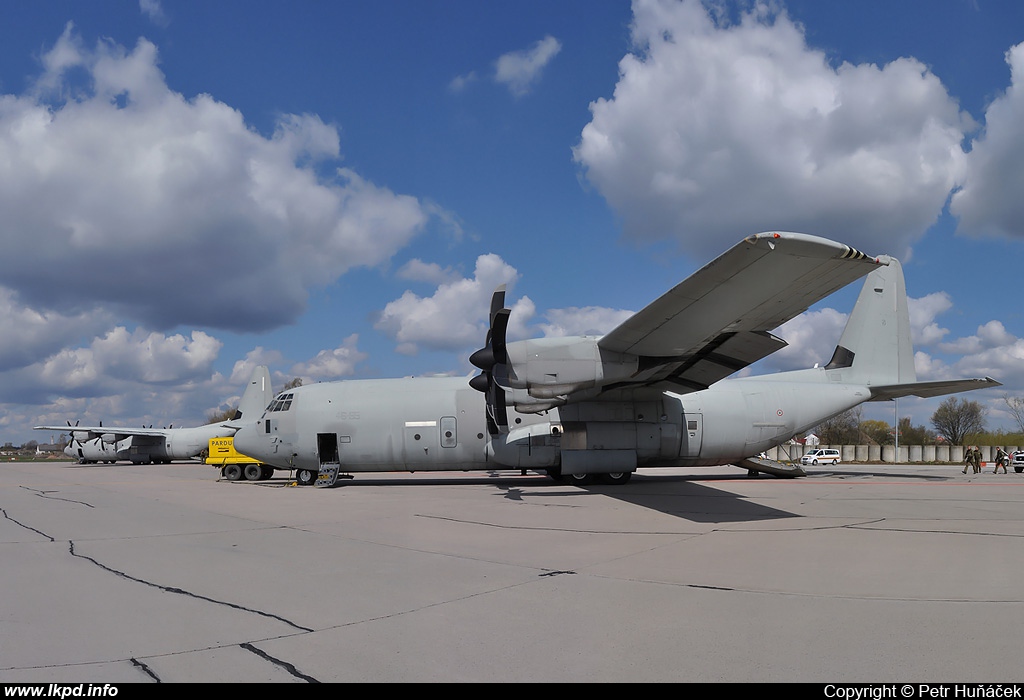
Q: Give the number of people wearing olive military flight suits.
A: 3